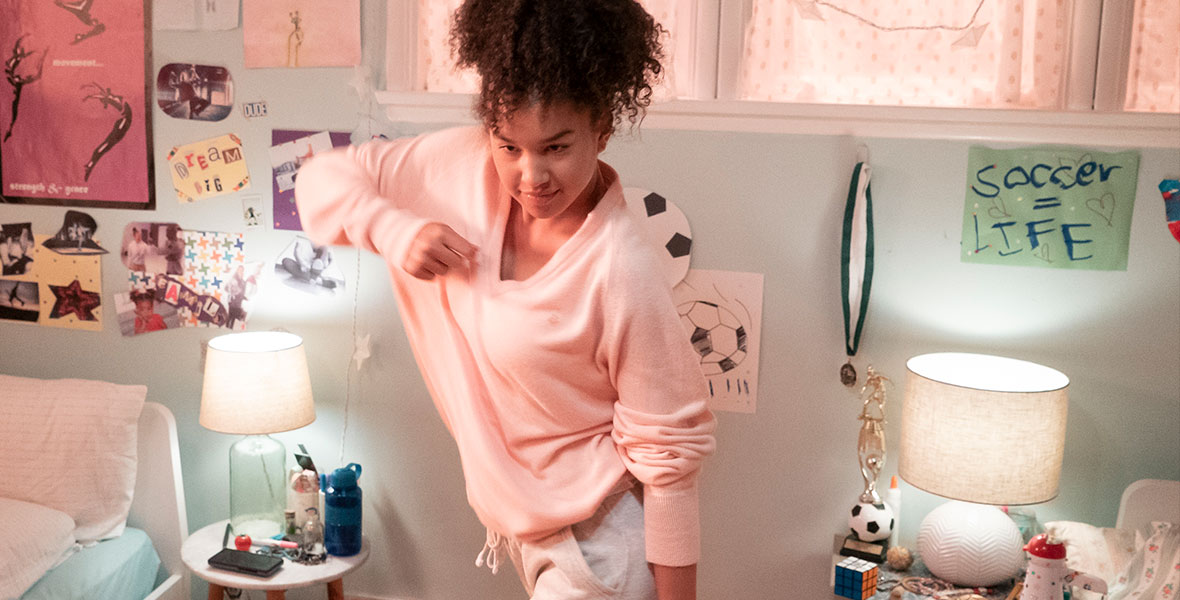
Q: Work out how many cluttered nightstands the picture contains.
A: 2